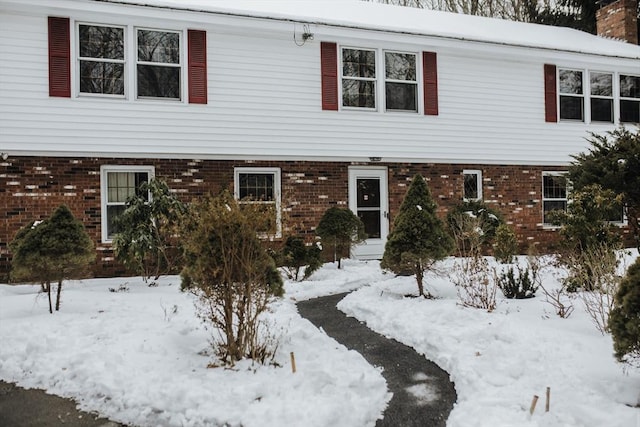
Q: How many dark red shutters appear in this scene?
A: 5